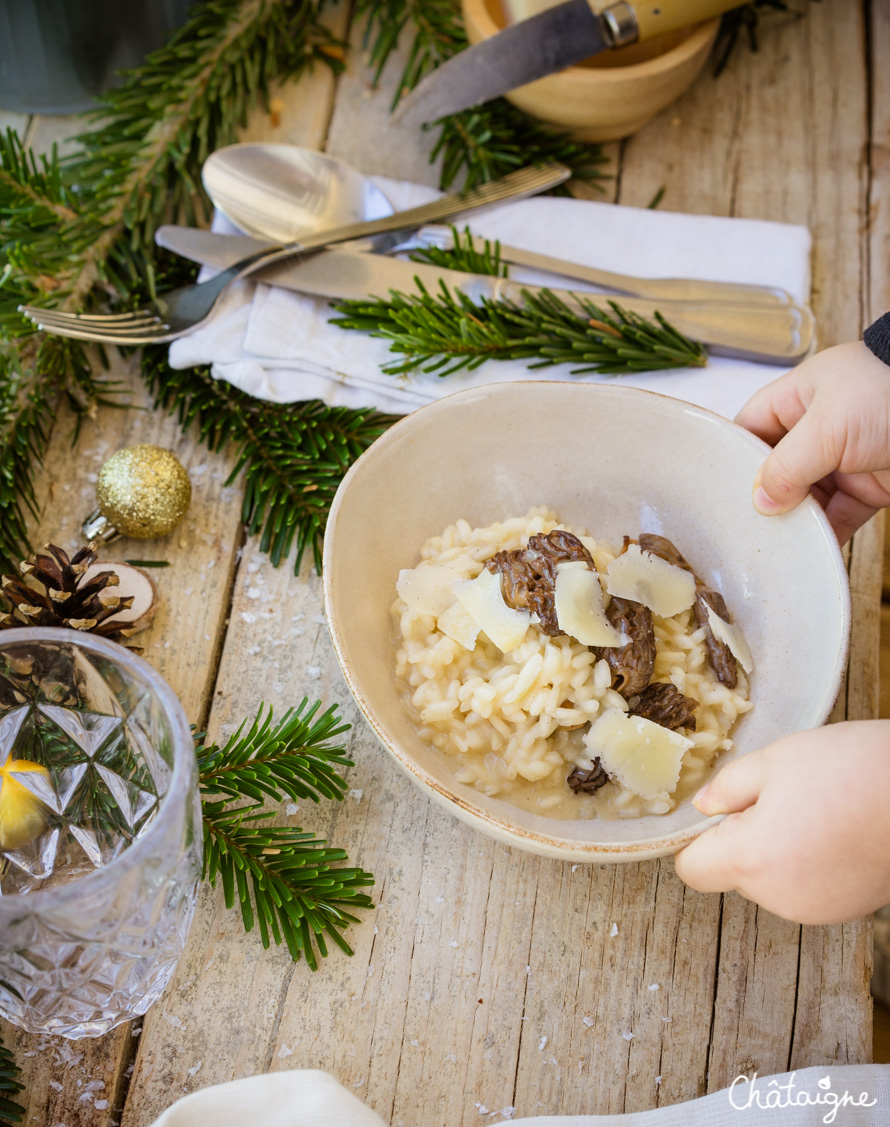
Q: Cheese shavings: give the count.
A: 7